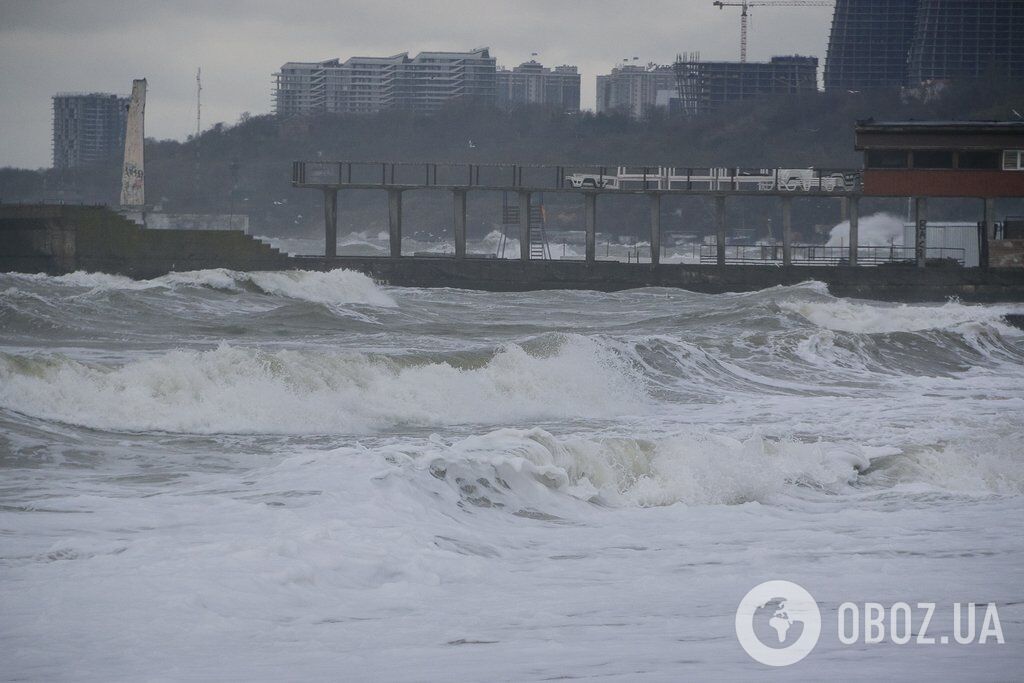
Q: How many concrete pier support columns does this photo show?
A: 11